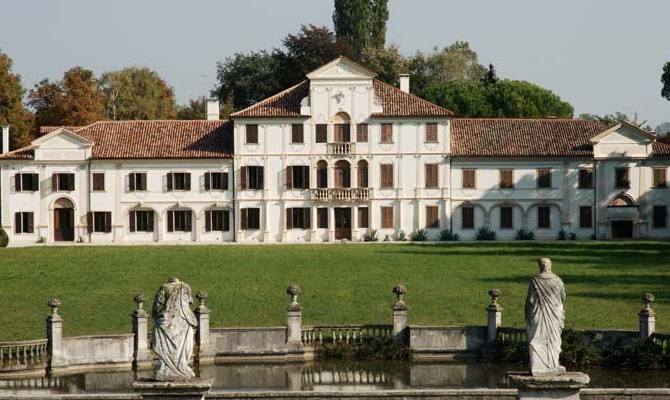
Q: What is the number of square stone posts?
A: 7